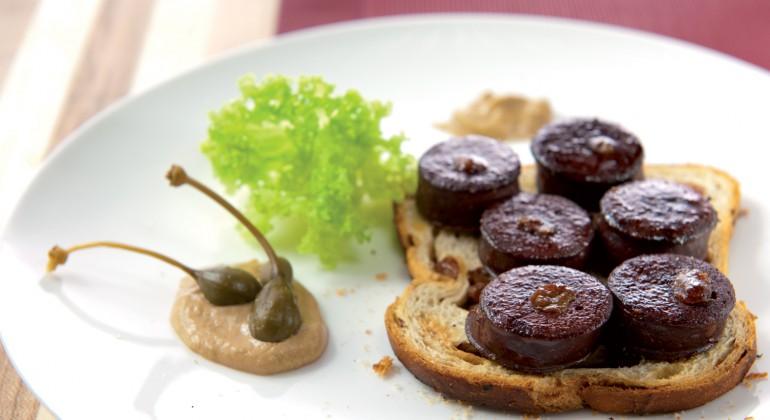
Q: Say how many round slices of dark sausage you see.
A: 6